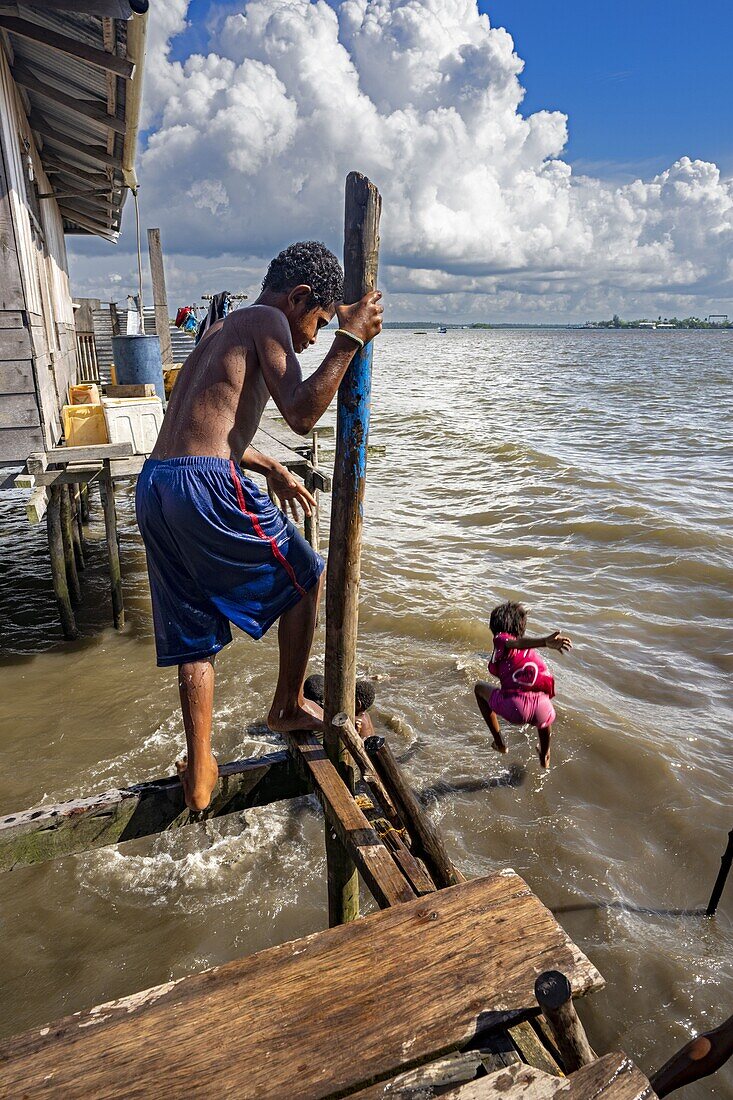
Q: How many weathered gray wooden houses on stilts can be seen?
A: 1